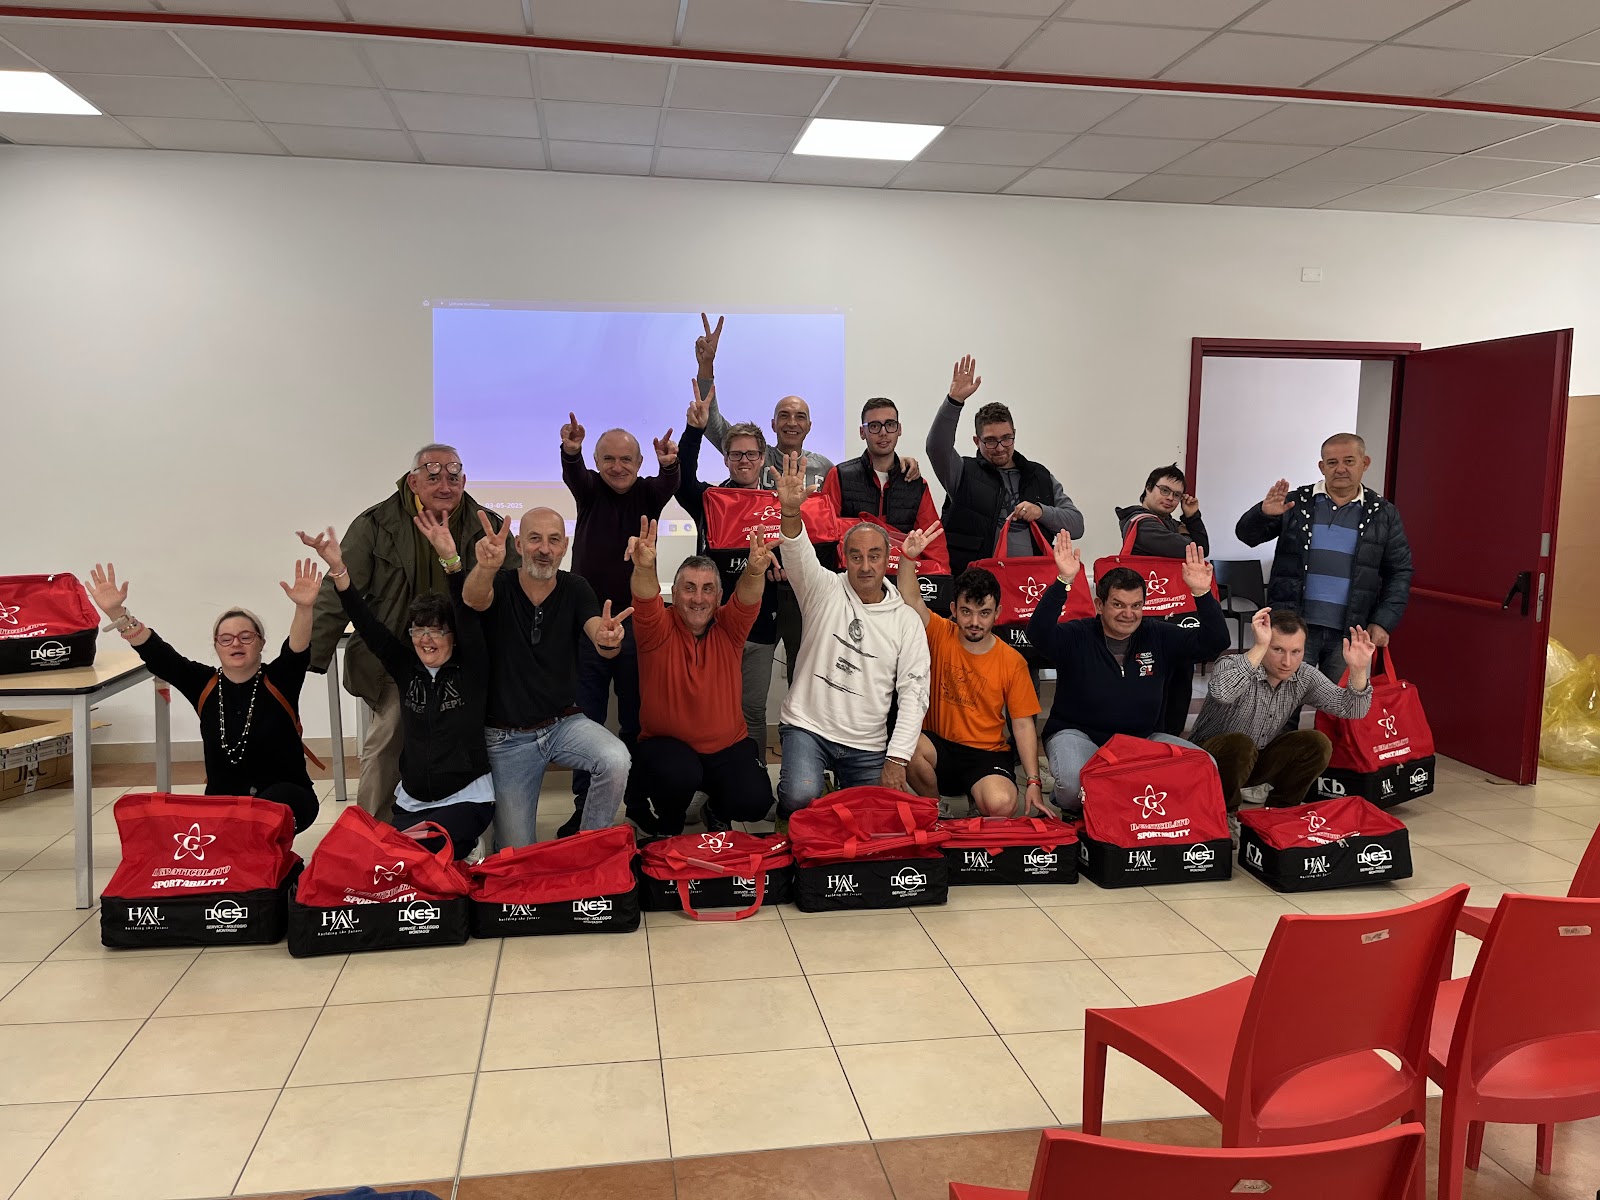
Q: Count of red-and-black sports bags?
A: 14